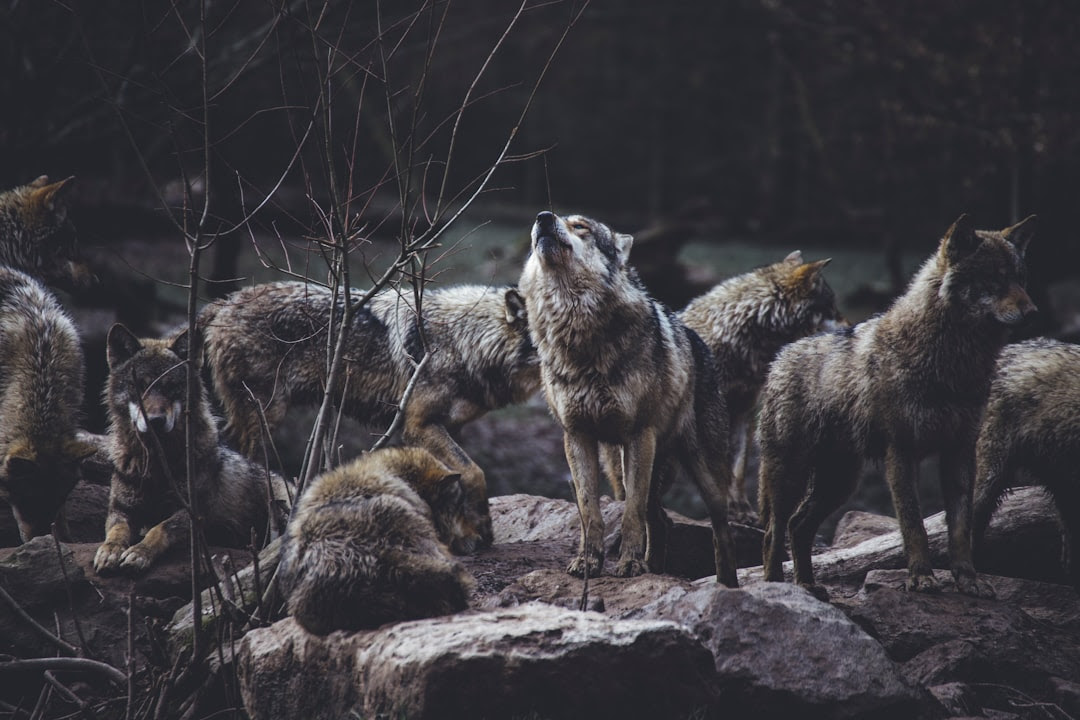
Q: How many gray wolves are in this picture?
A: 9